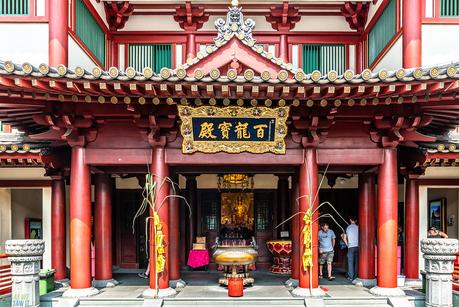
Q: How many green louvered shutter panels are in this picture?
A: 6